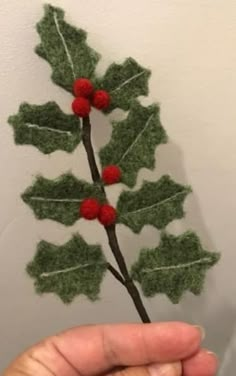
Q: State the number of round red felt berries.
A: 6